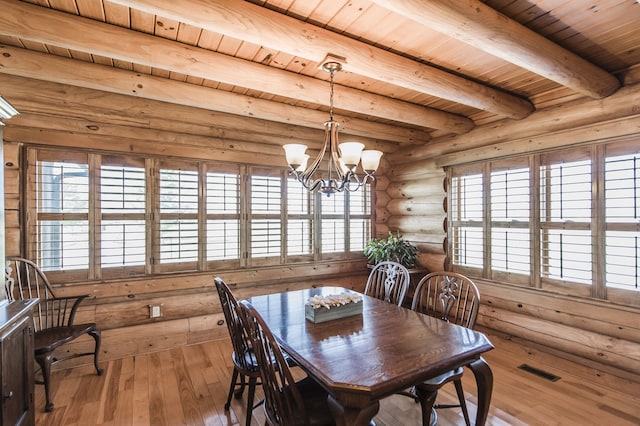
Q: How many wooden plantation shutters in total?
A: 12